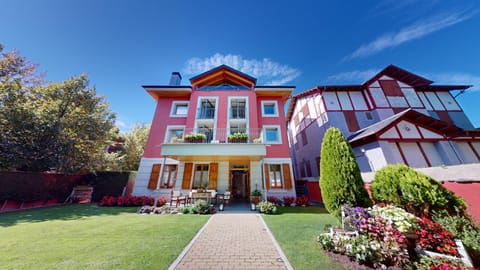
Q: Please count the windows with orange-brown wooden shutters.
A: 3